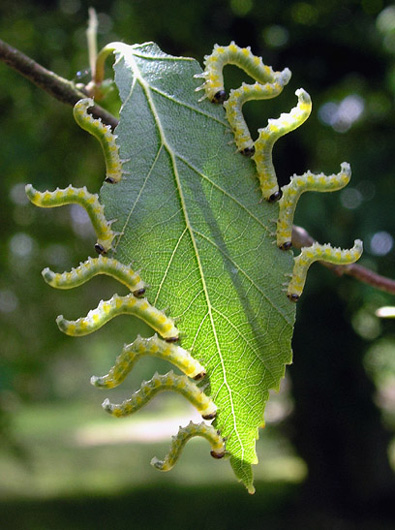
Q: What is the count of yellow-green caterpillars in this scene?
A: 12